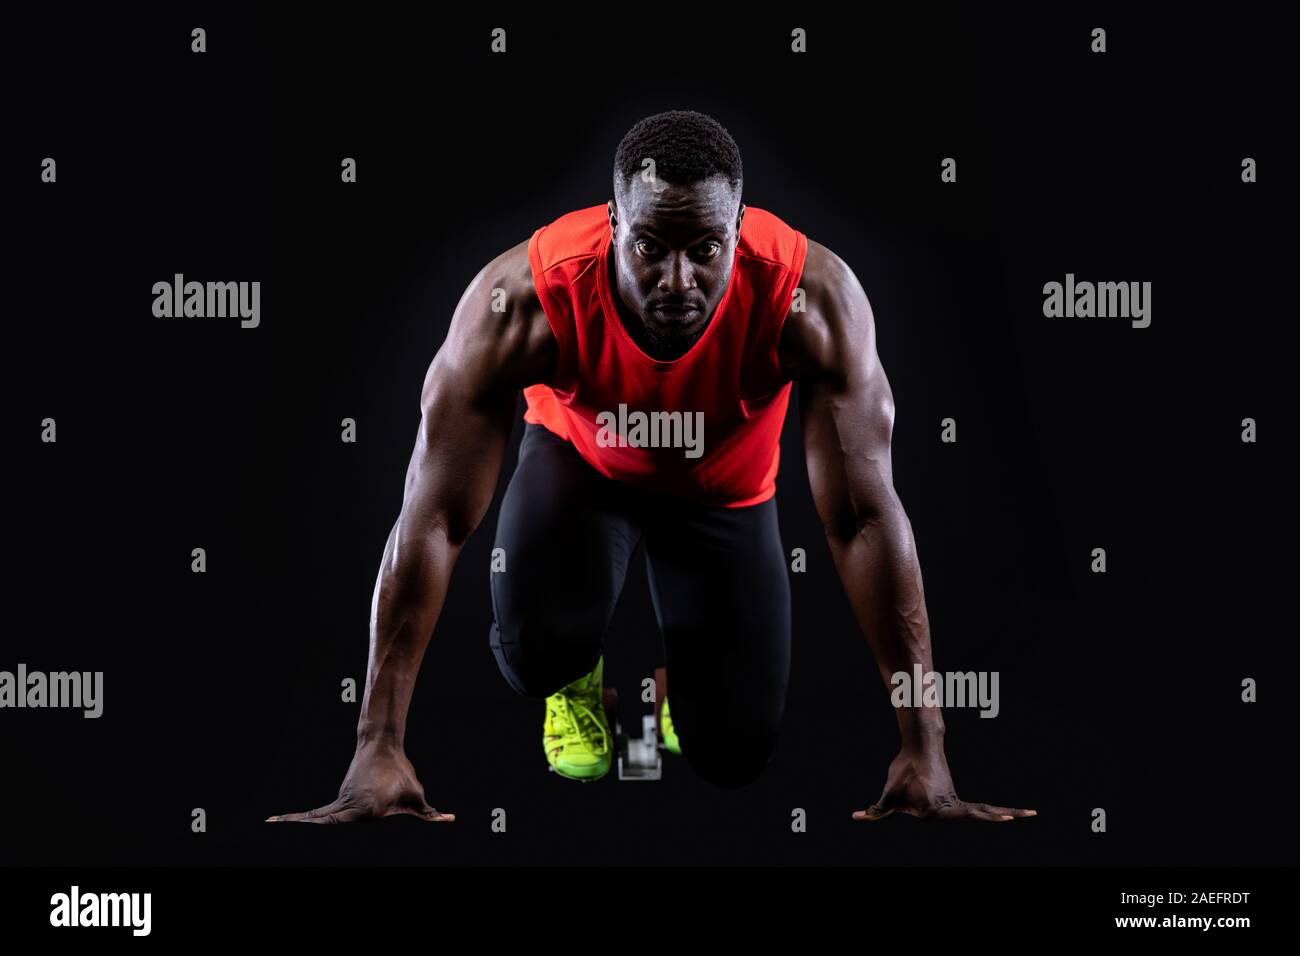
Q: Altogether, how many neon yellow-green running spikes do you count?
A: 2